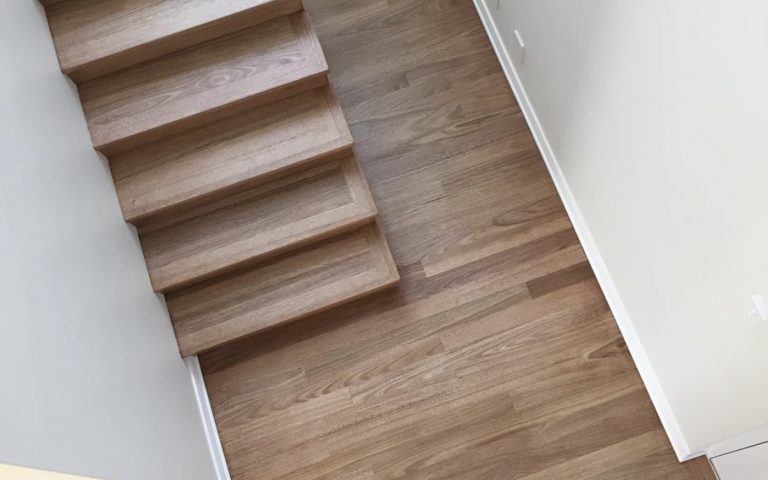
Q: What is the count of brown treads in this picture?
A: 5